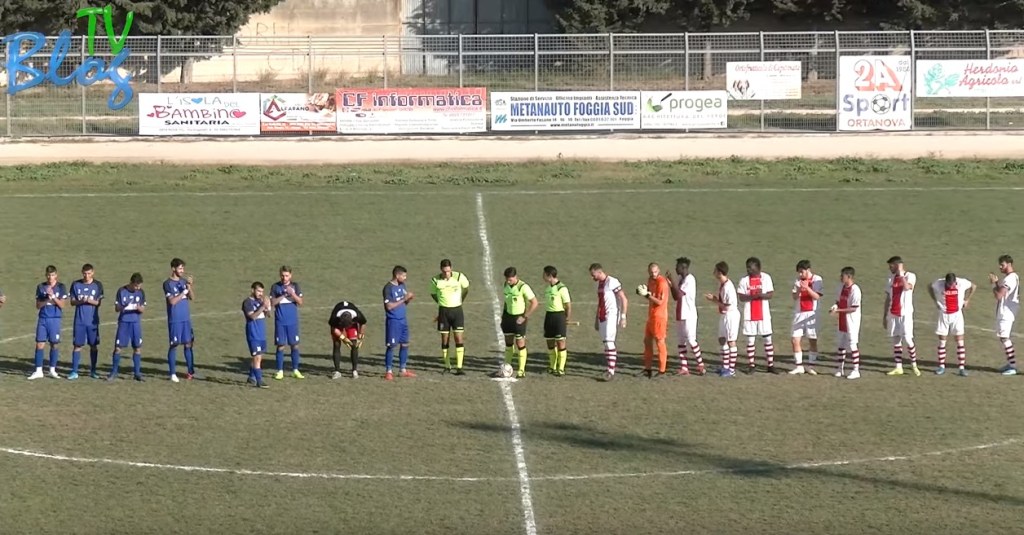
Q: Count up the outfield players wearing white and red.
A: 9